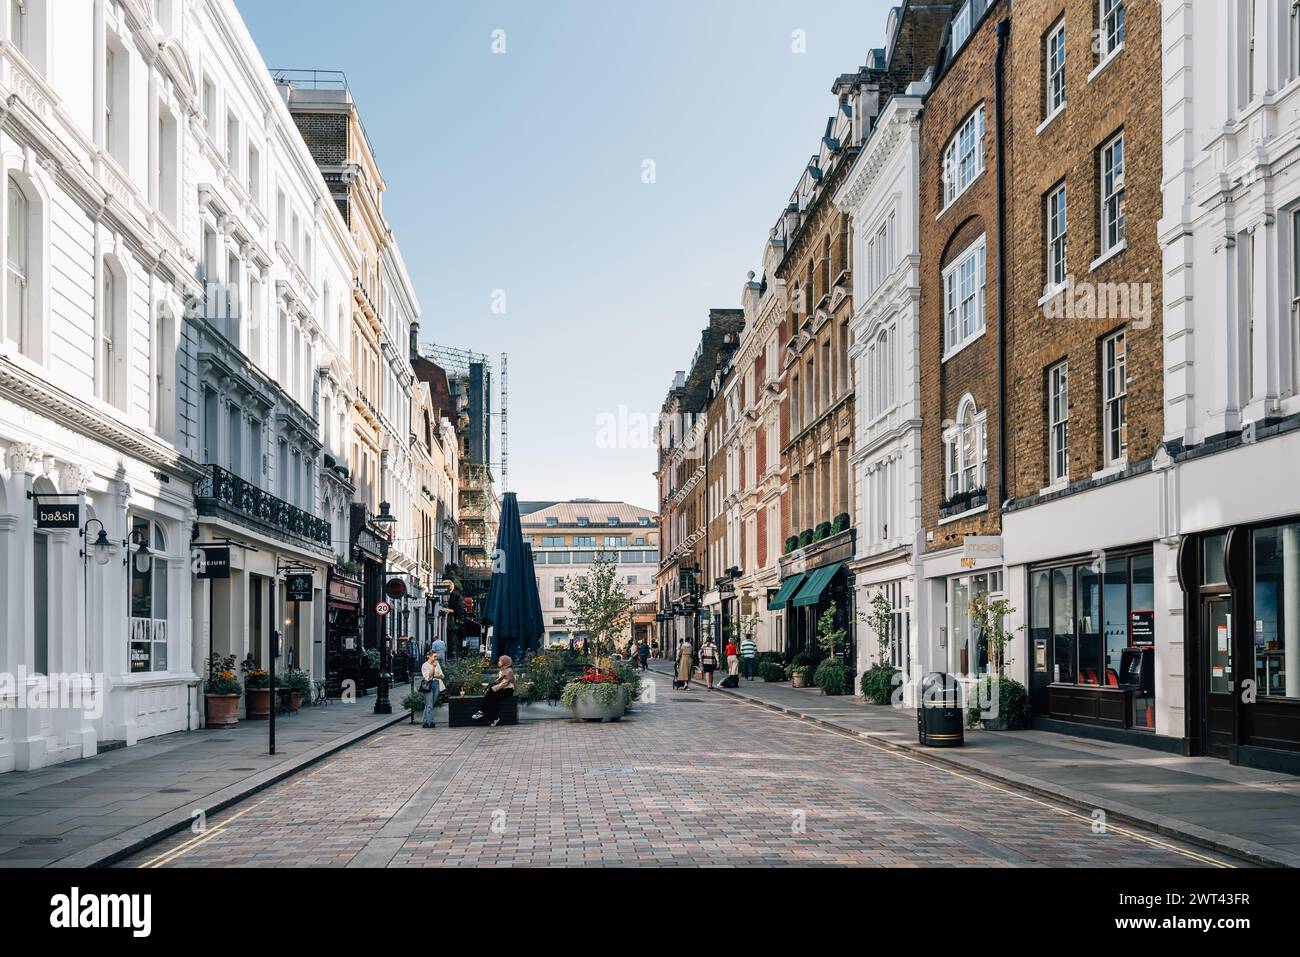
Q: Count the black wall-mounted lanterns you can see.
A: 2